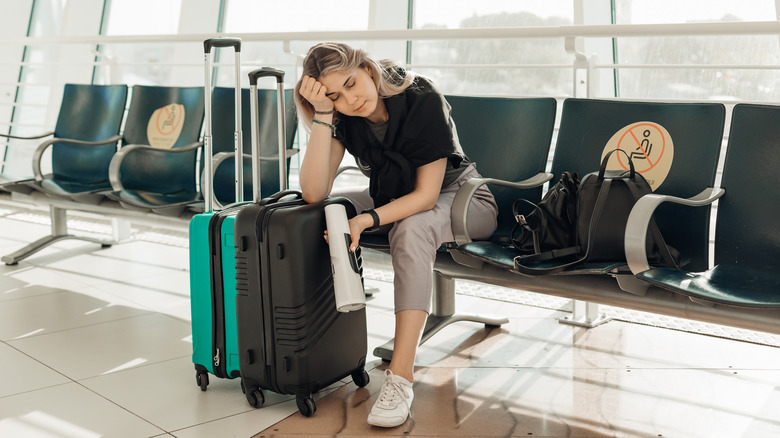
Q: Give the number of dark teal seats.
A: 6